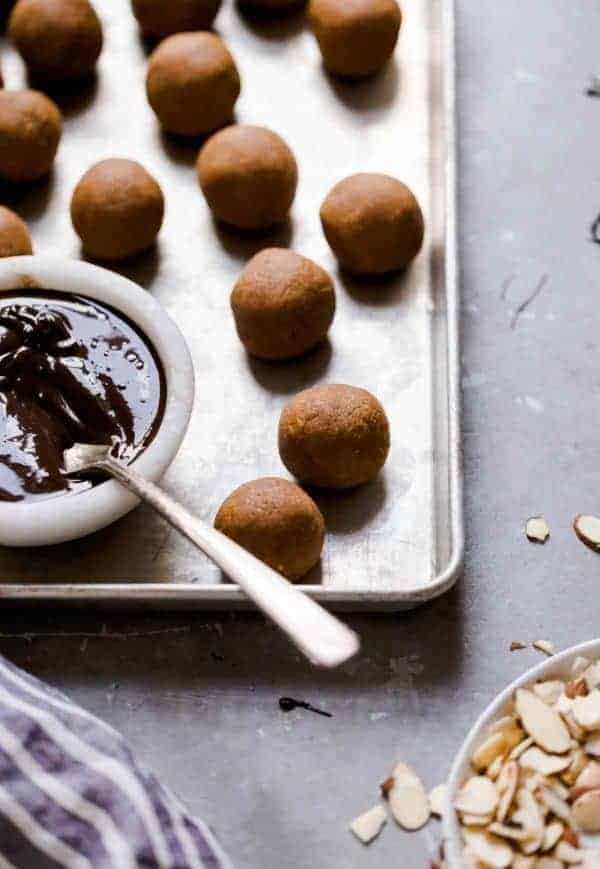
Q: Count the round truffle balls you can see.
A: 13